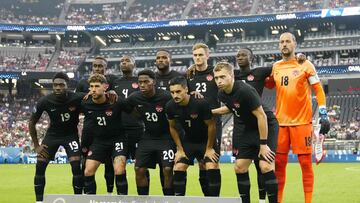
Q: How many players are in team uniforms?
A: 11